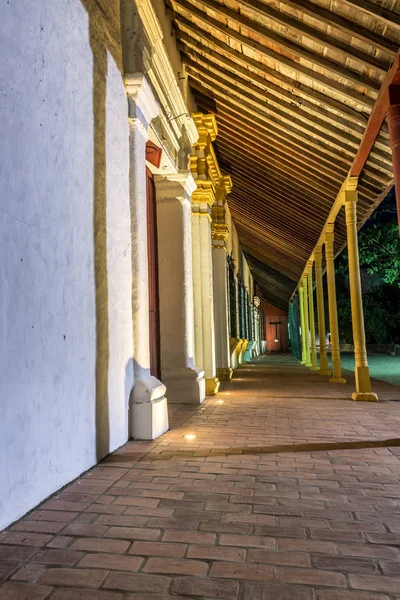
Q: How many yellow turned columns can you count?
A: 6